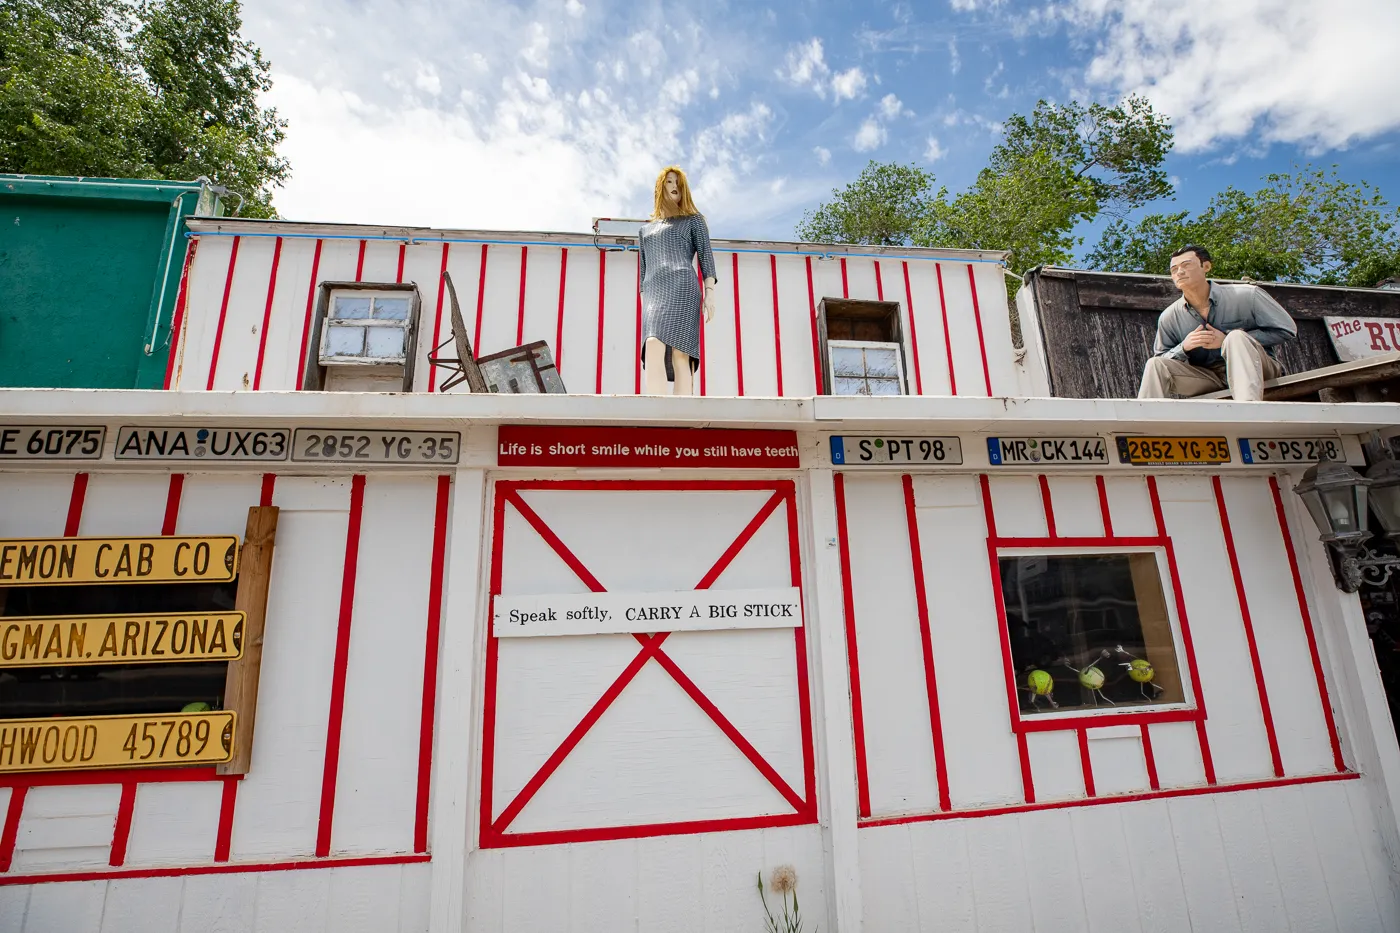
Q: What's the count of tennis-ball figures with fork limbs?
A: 3